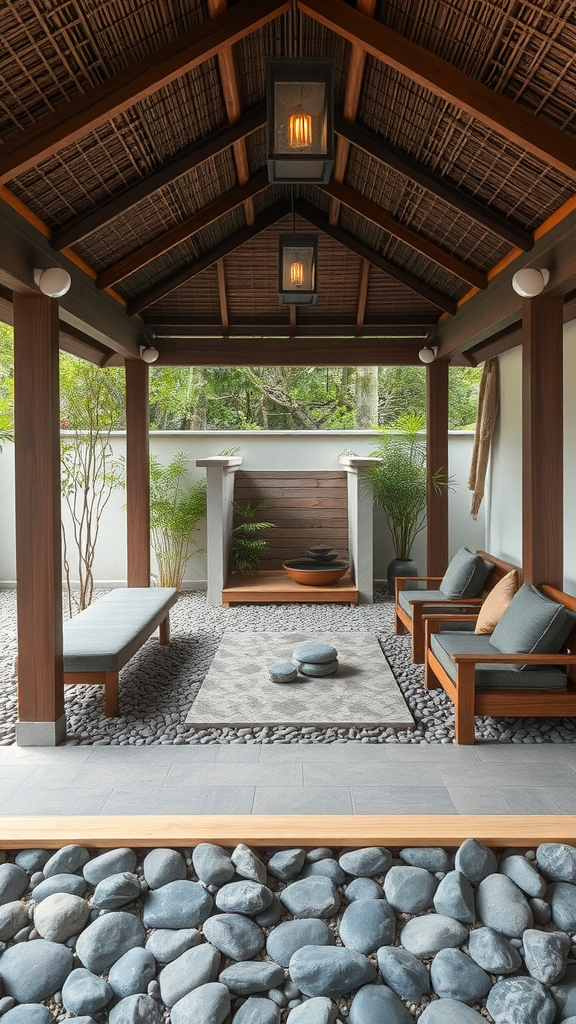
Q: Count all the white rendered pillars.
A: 2